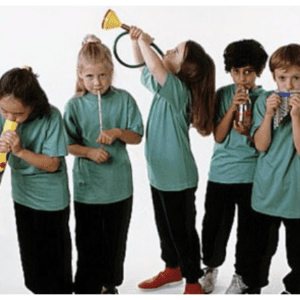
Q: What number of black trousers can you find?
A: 5